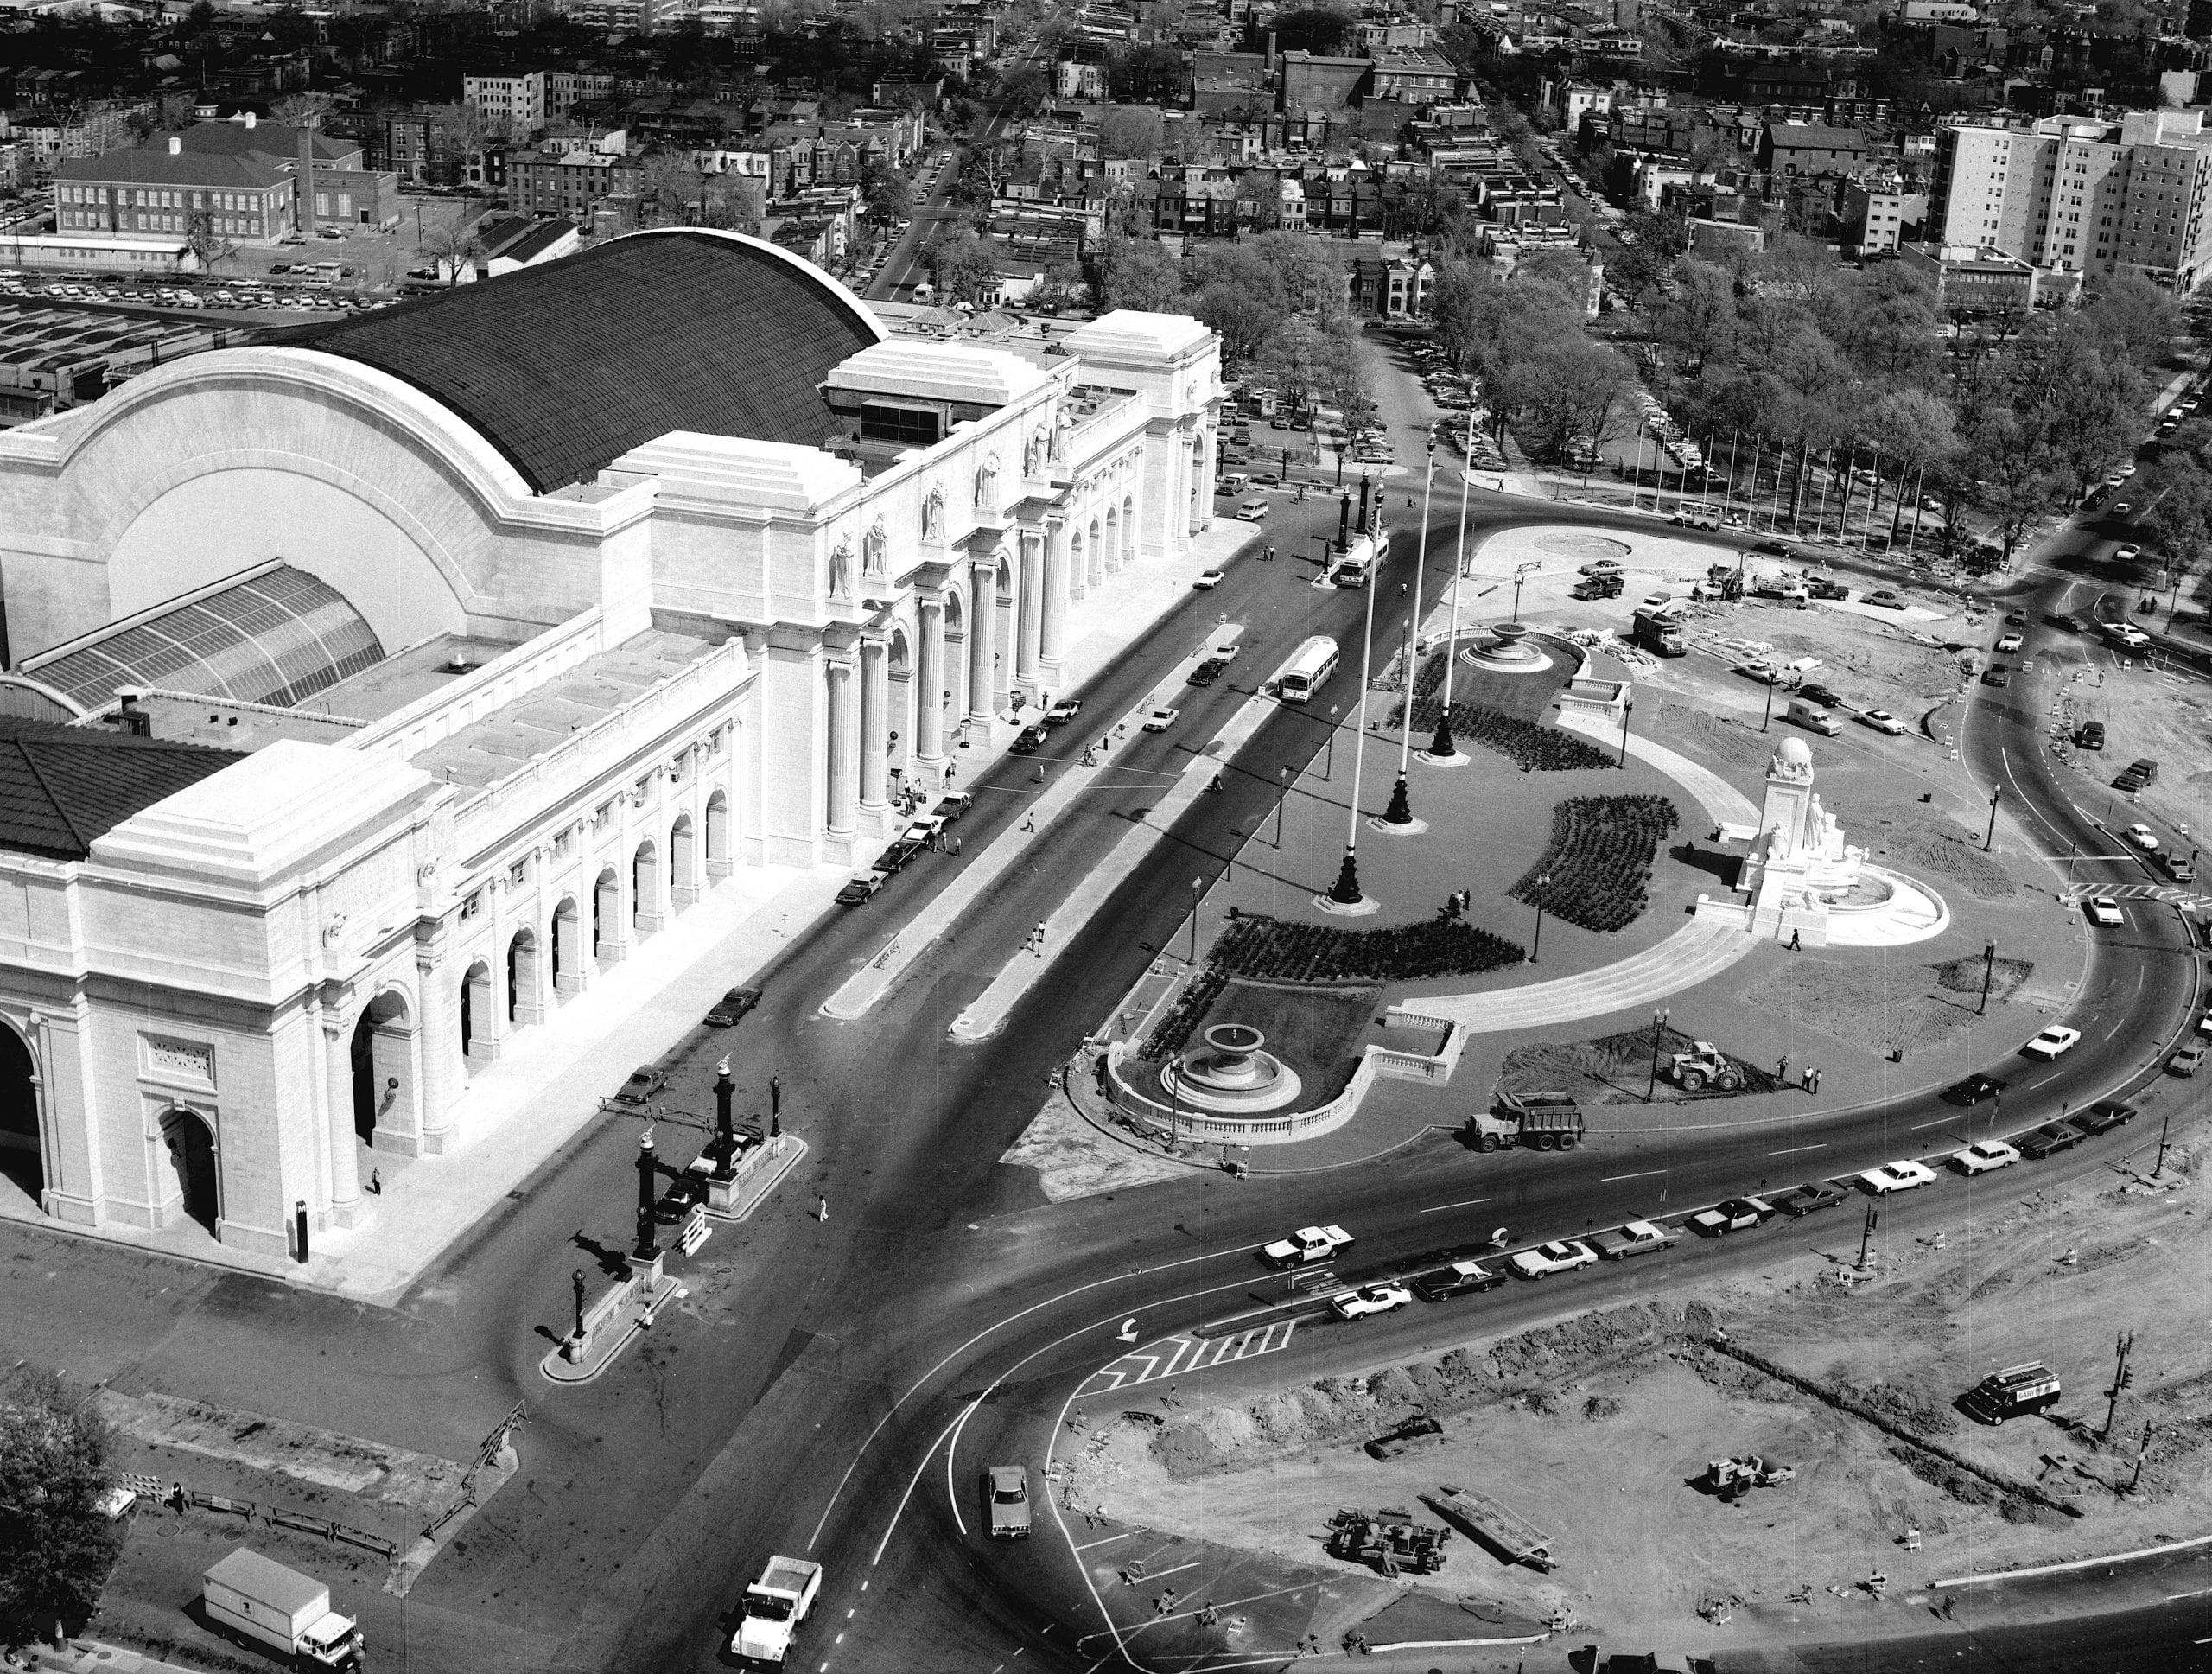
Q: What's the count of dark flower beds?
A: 3